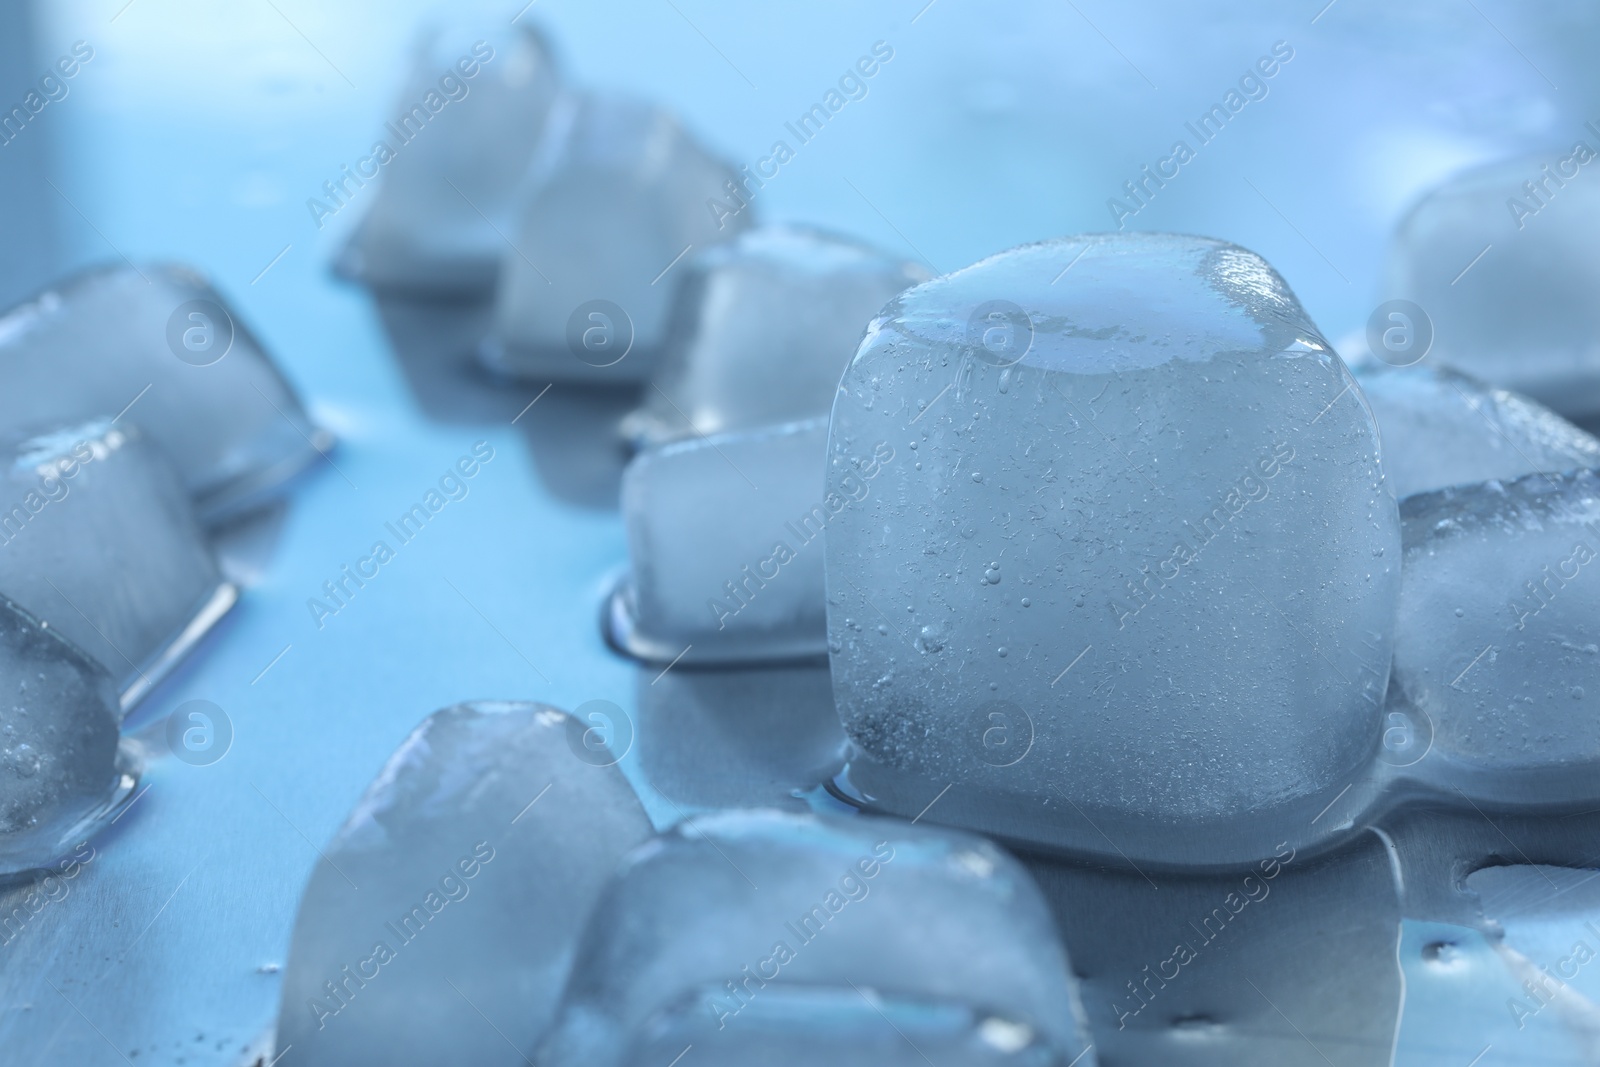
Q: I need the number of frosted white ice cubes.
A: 13